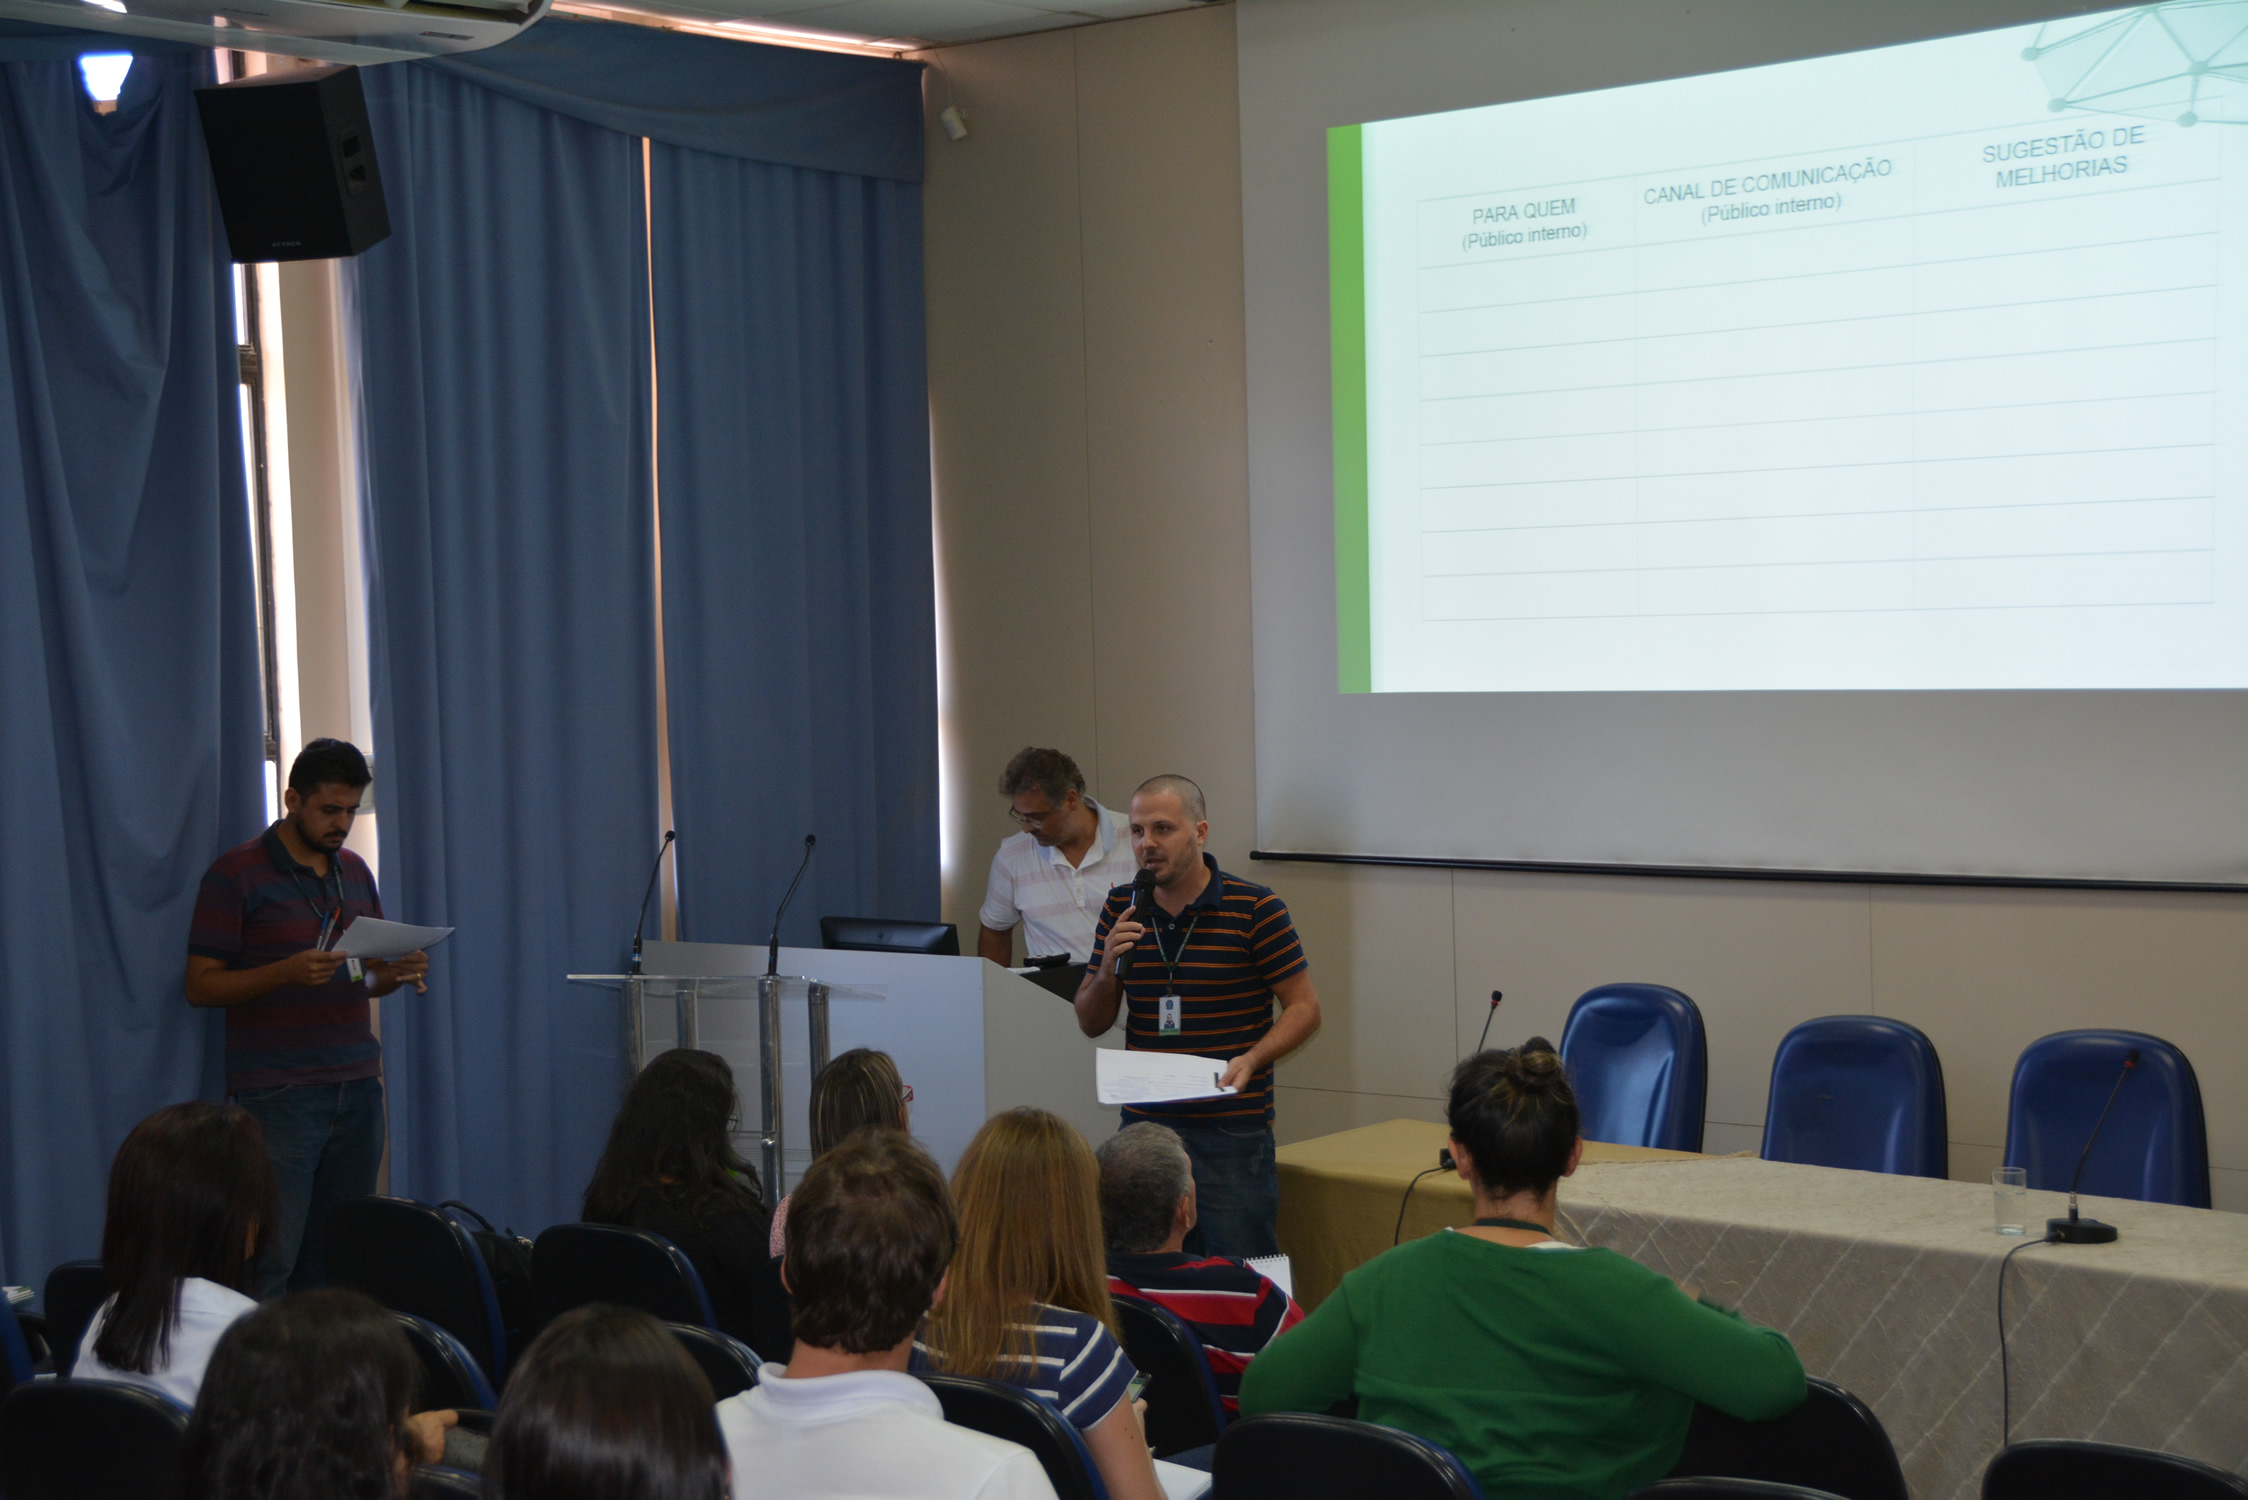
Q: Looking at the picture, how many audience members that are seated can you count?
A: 9